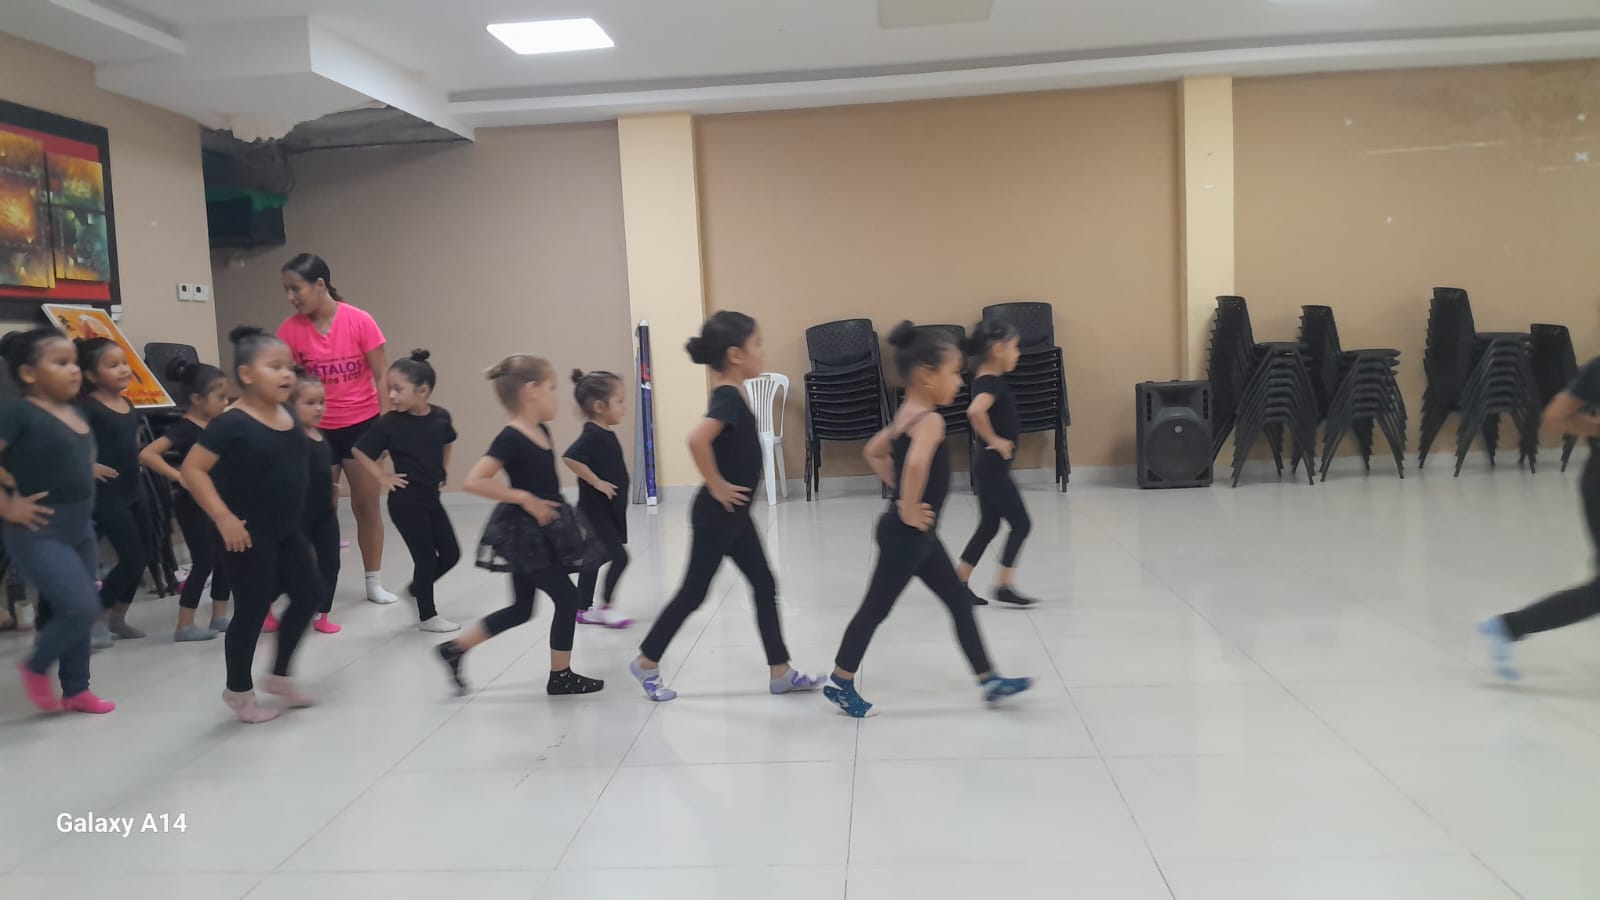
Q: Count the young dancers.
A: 12